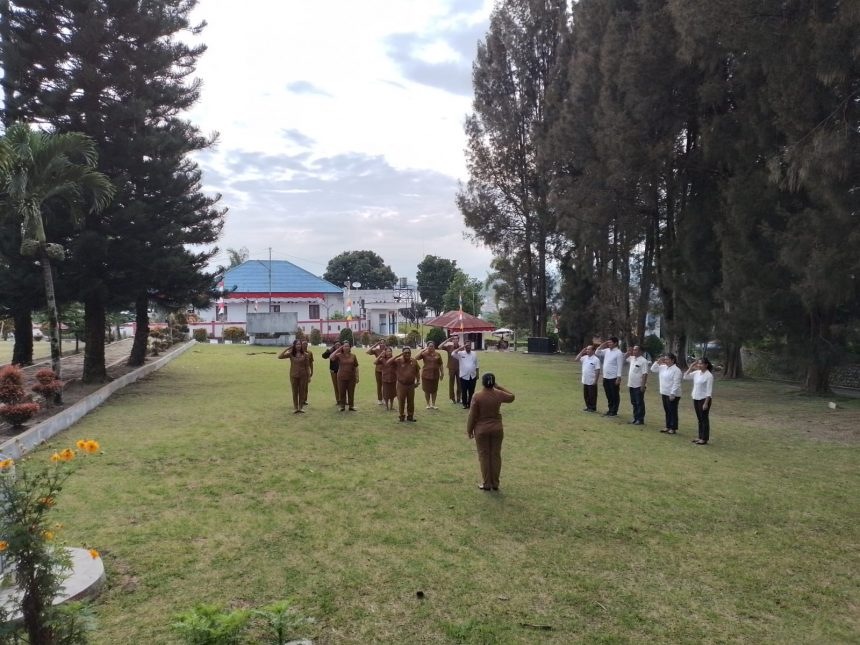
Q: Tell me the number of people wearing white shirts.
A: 6